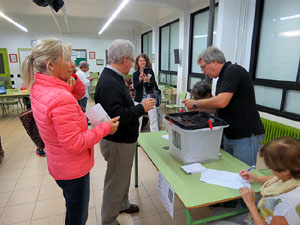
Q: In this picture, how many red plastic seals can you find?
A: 3